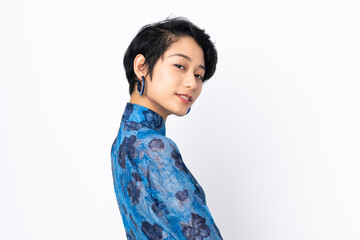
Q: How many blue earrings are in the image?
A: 2